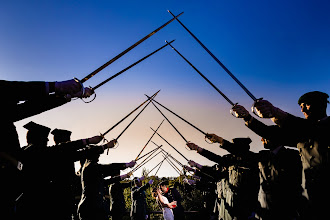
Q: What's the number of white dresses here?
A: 1